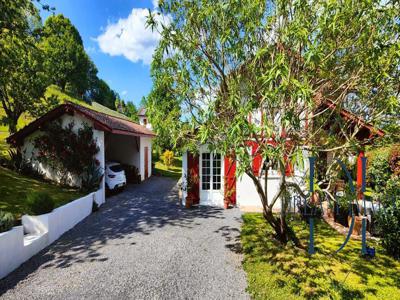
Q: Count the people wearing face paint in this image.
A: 0